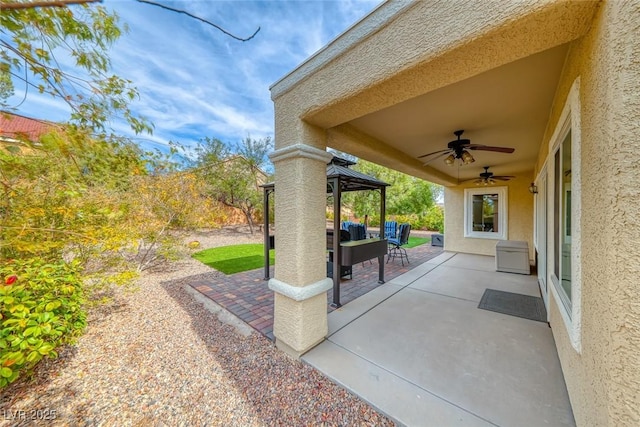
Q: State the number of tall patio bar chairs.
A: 4